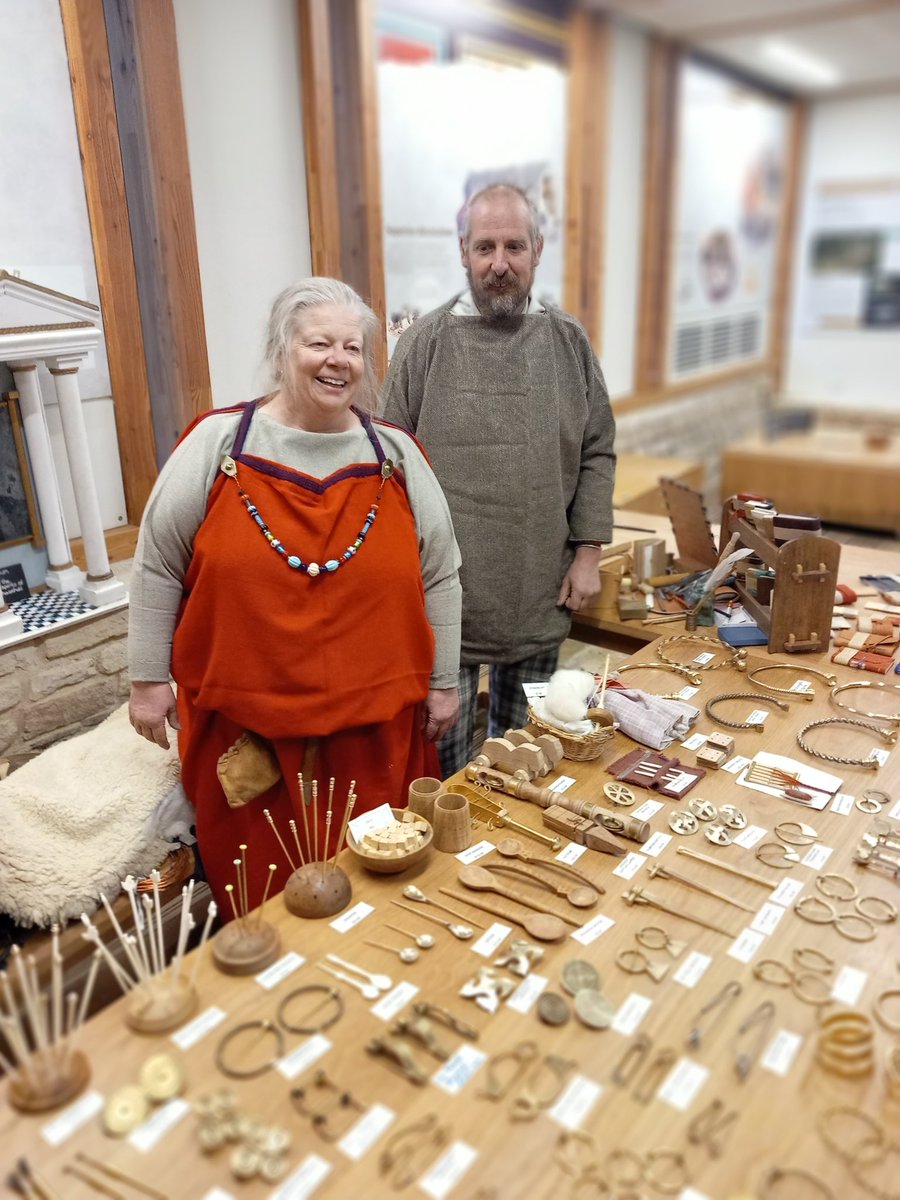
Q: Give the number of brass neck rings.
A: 6